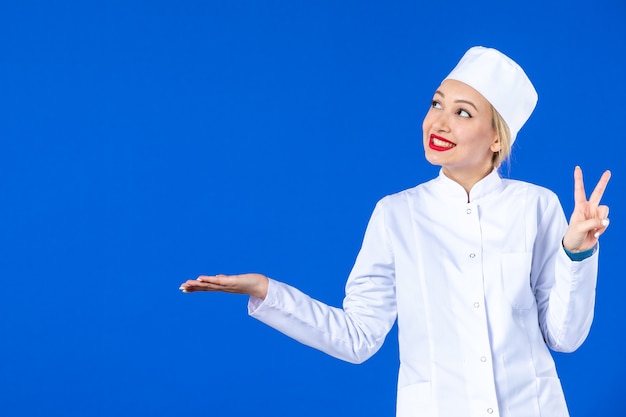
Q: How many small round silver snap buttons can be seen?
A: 5